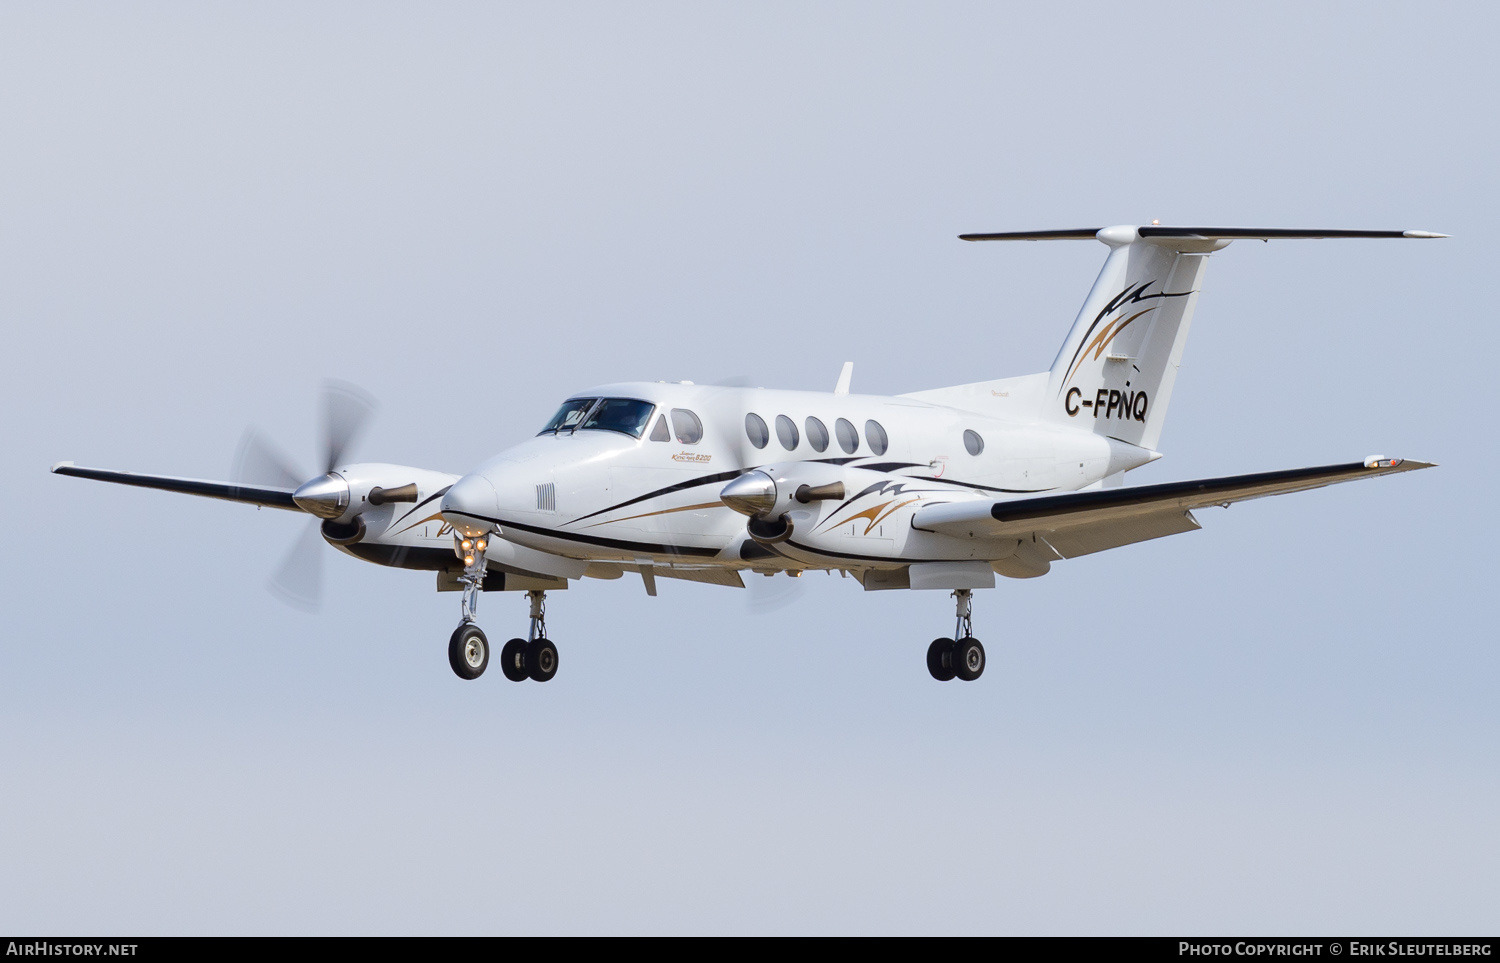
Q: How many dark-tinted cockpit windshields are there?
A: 2